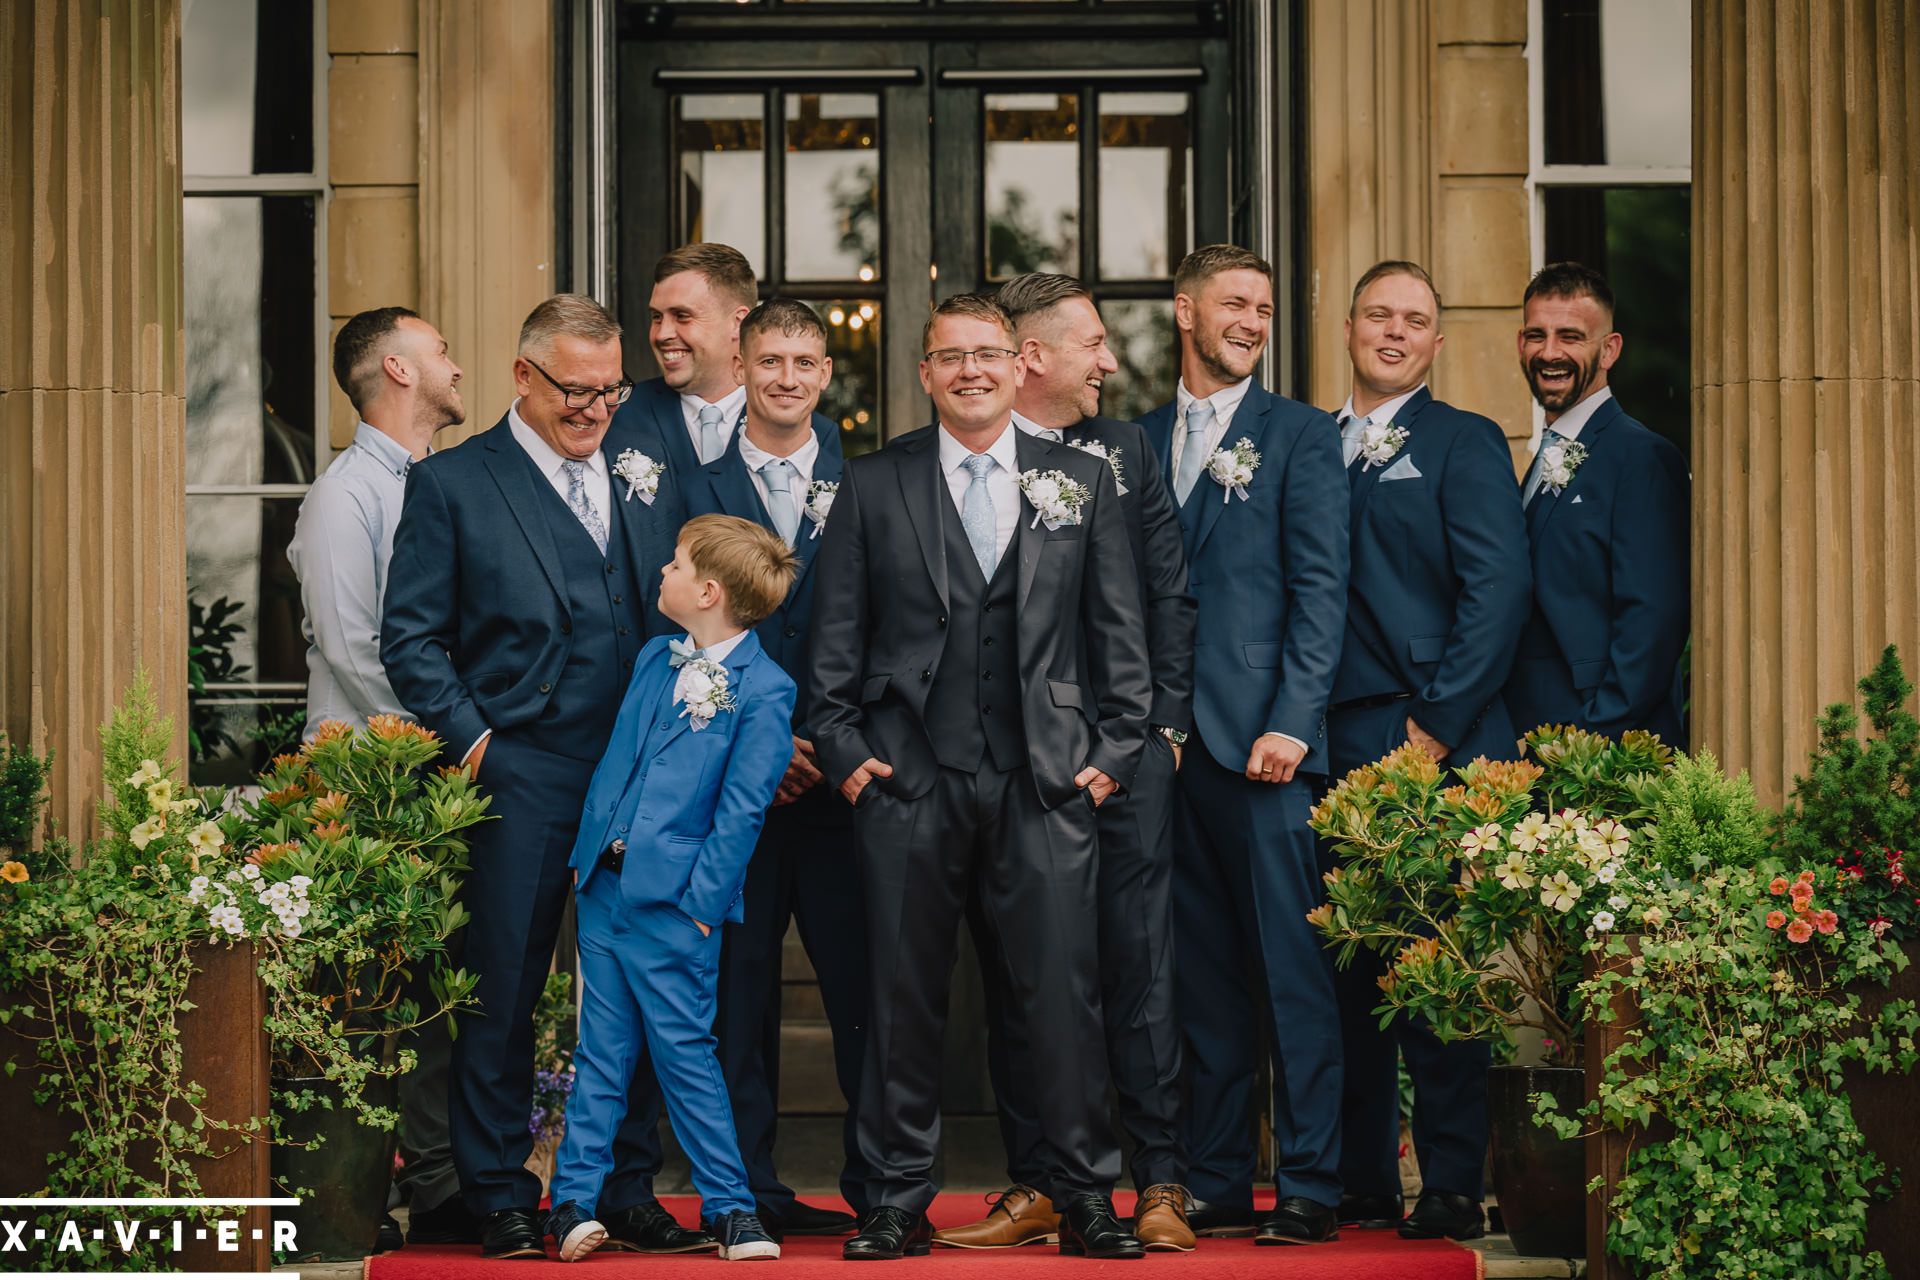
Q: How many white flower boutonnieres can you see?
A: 8